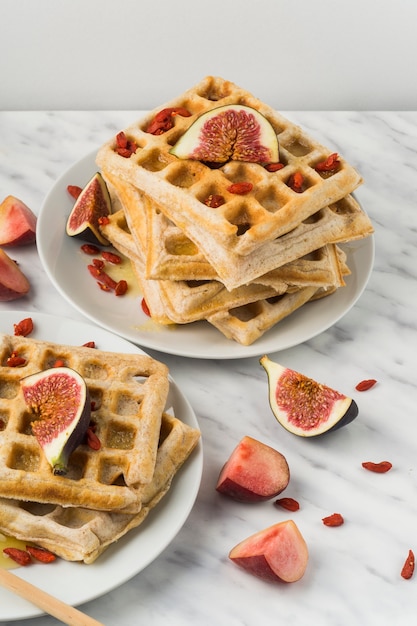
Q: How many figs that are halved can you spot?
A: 4